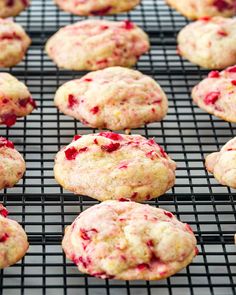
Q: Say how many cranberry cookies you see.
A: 14